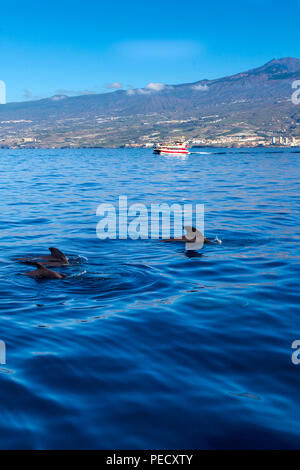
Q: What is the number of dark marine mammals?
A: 3